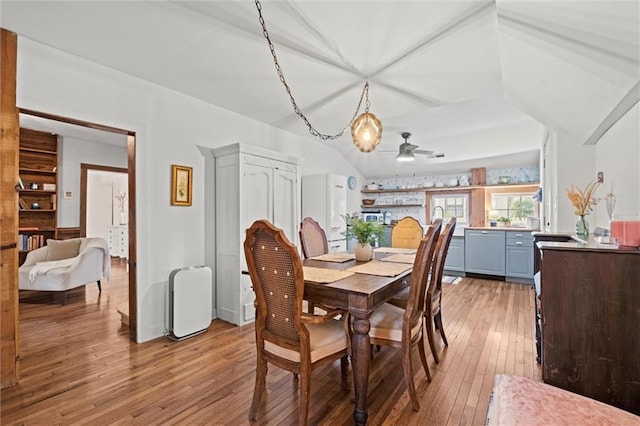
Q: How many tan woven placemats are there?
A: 5